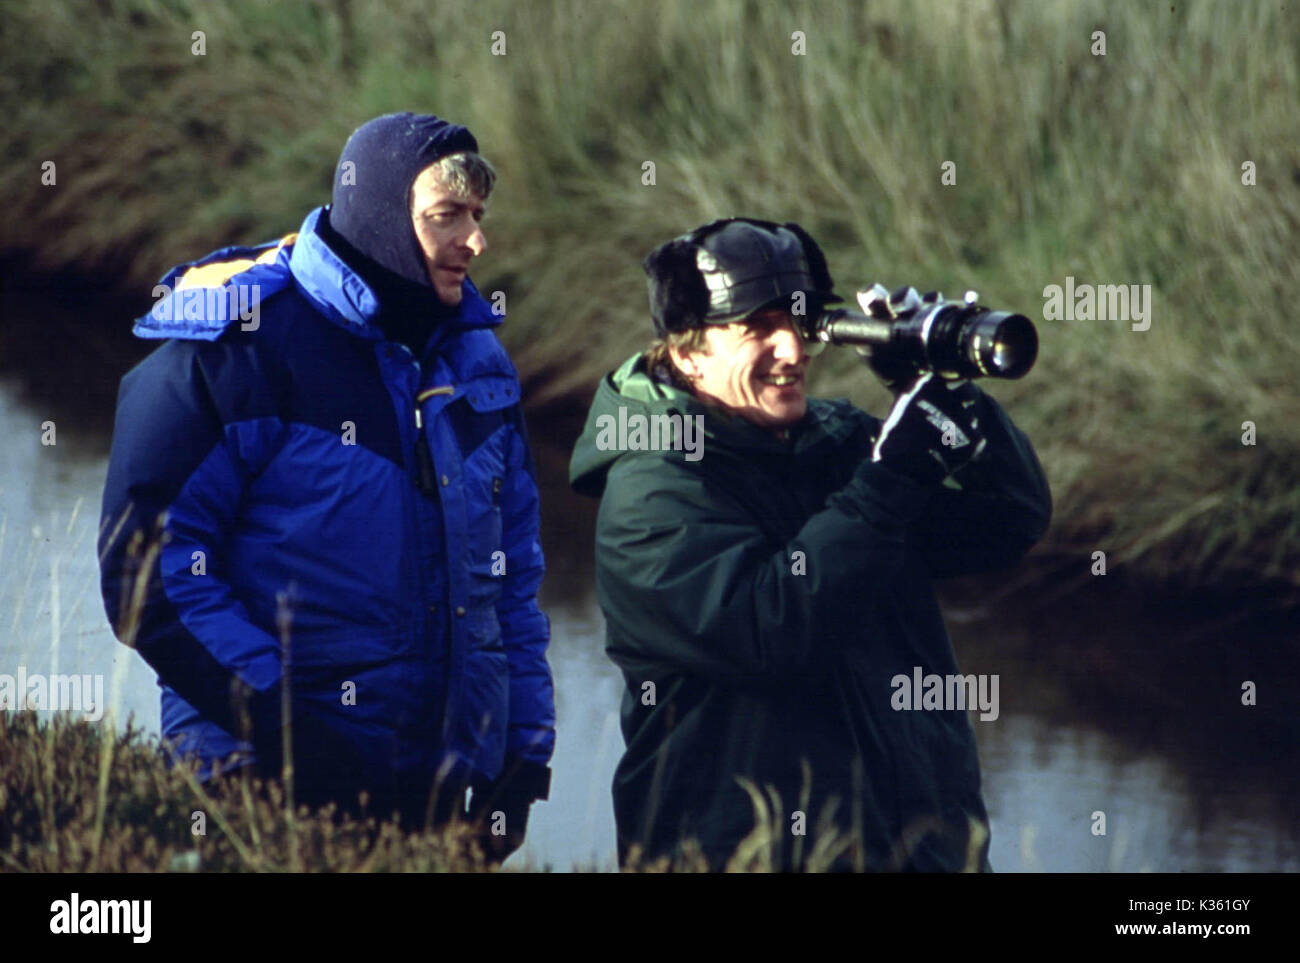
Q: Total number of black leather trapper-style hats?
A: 1